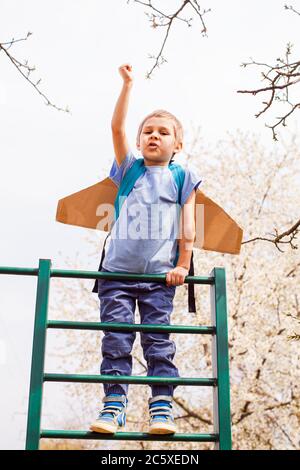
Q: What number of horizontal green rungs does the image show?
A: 4